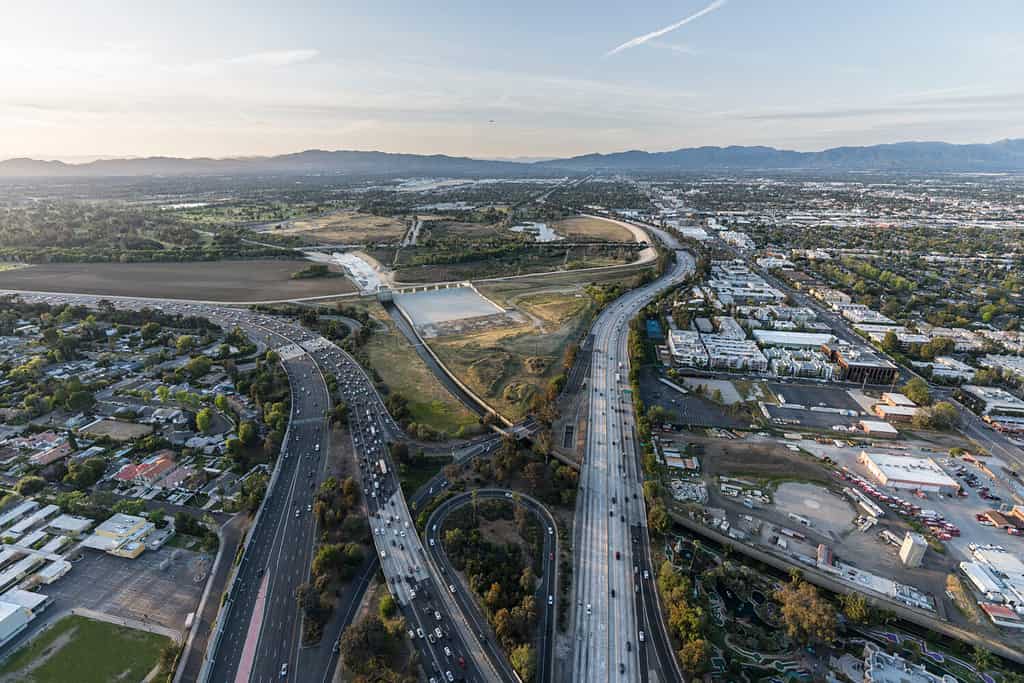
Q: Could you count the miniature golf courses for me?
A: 1